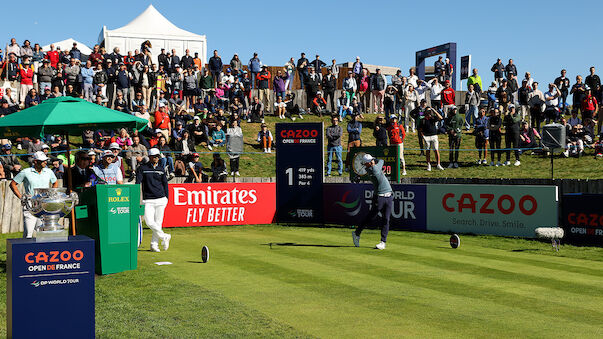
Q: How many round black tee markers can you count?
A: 2